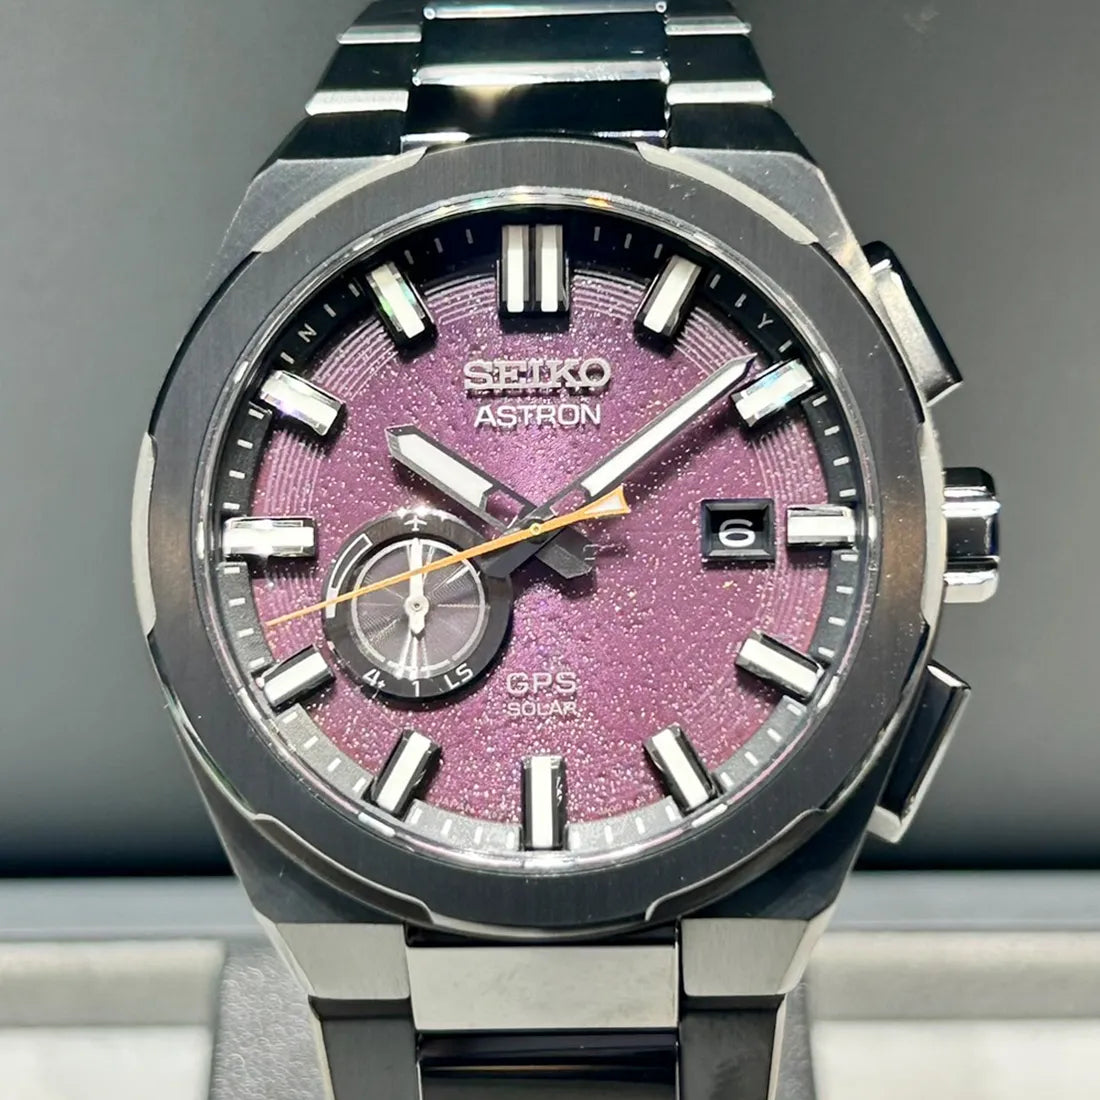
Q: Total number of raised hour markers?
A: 12